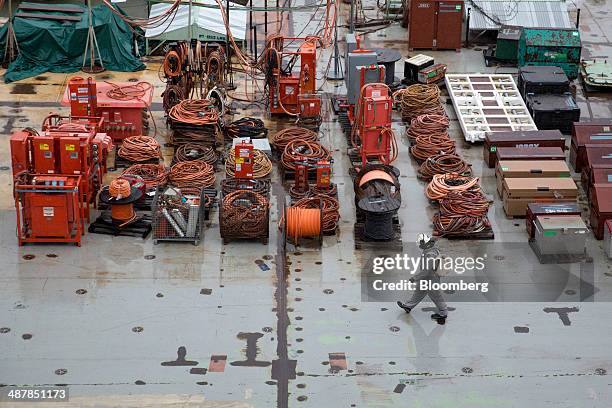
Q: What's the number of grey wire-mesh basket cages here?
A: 1